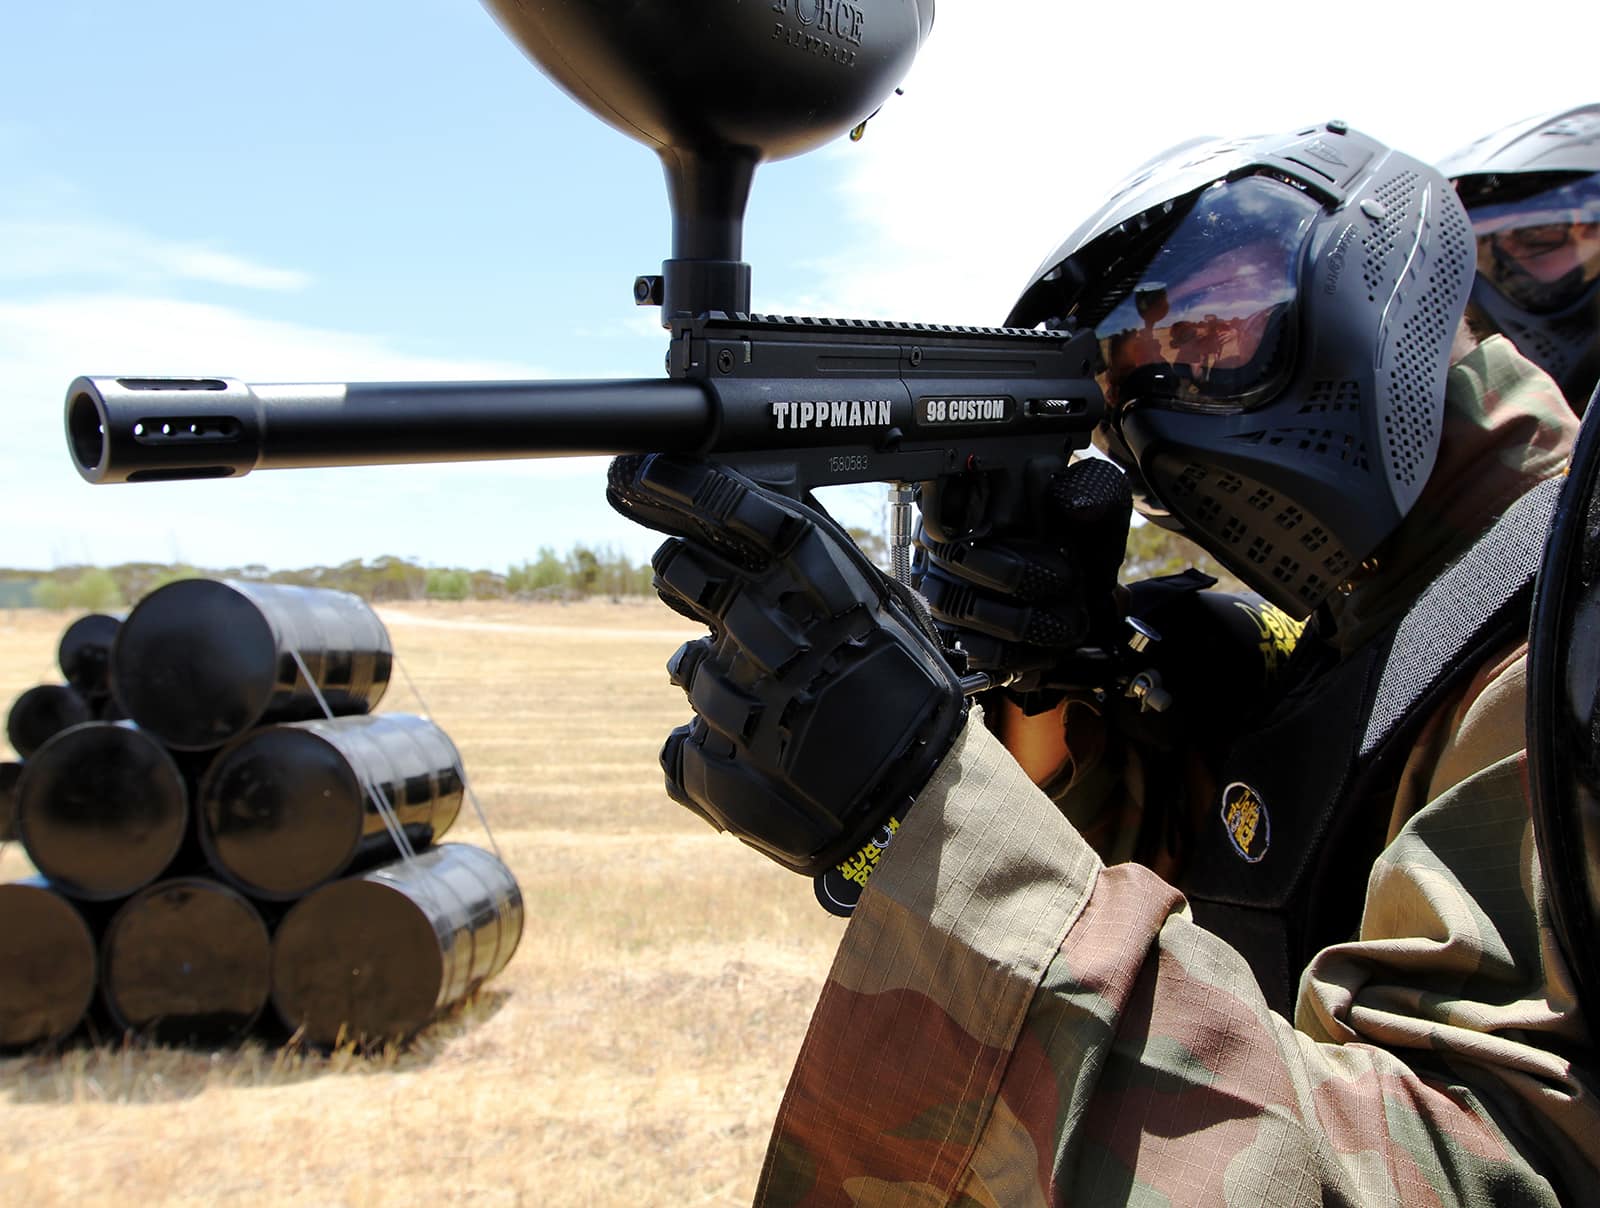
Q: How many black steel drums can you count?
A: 9